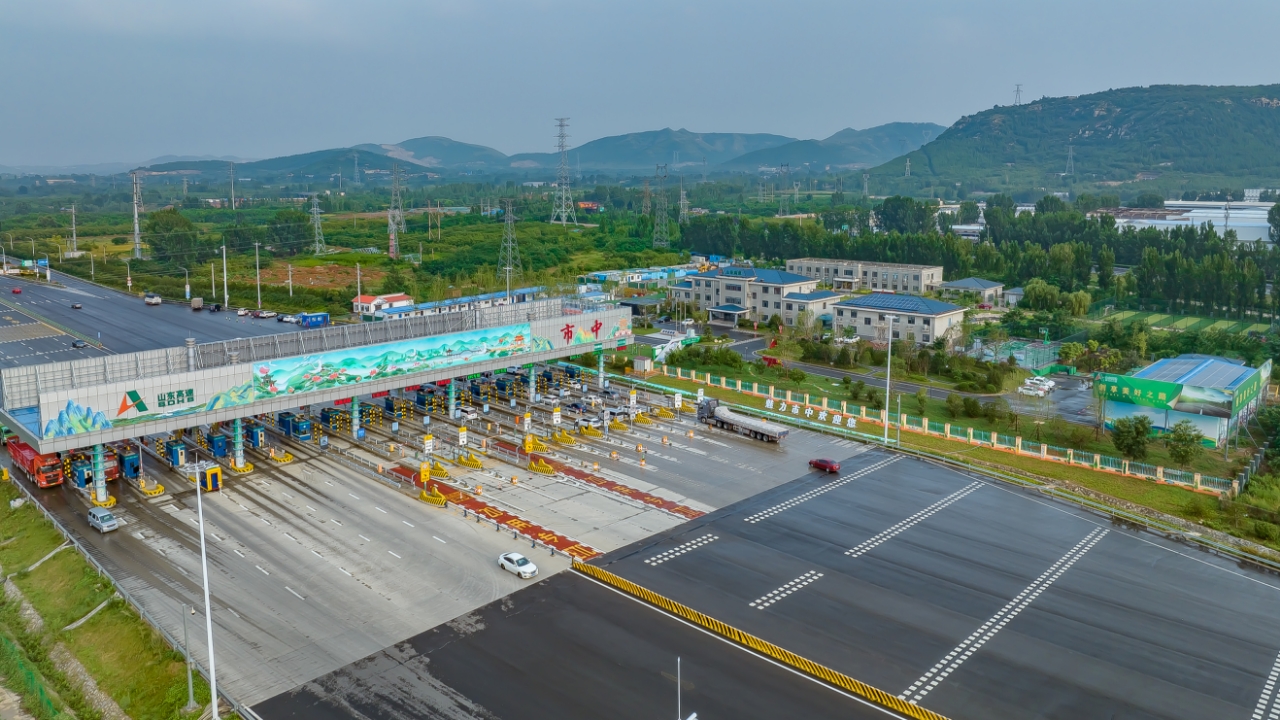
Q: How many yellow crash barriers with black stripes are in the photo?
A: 11